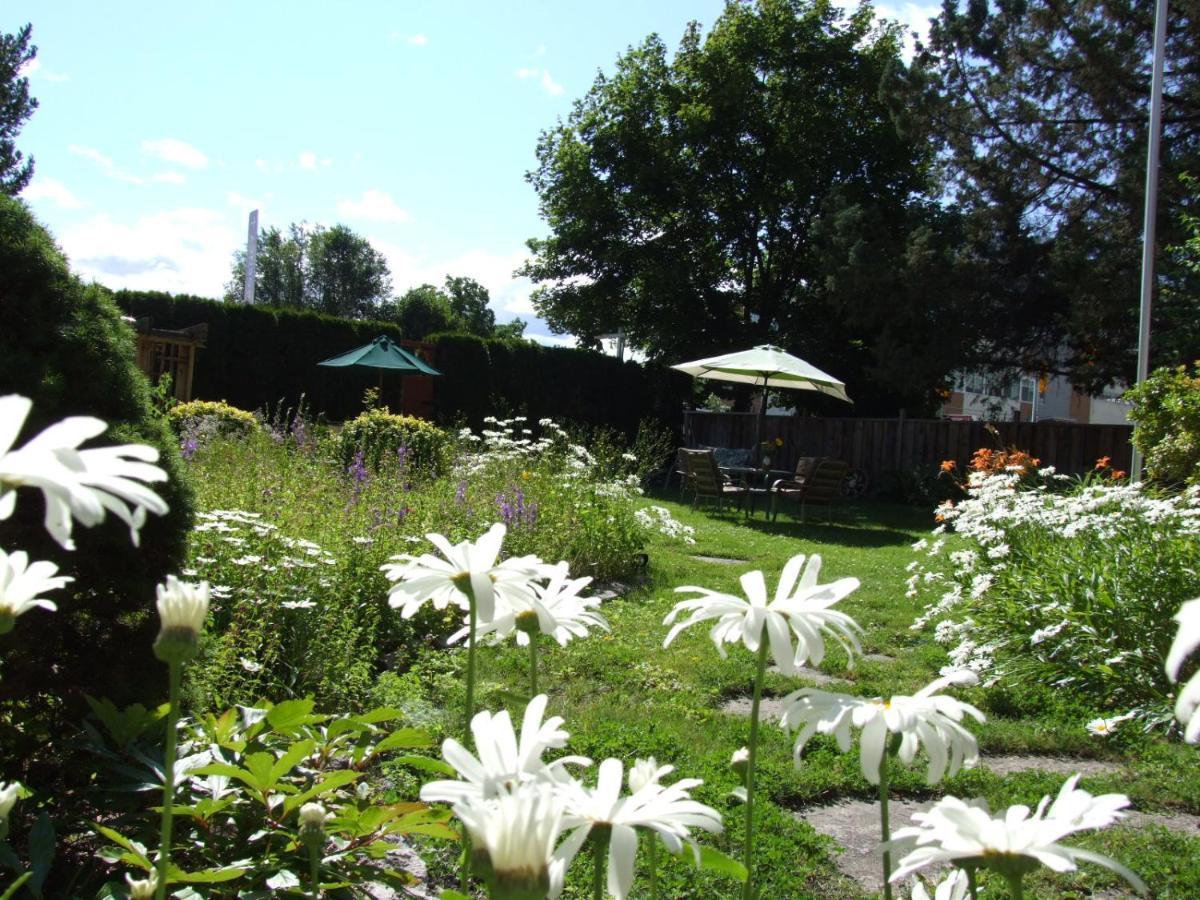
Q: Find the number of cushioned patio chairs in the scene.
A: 4